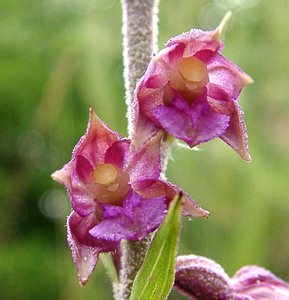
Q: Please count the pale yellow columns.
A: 2